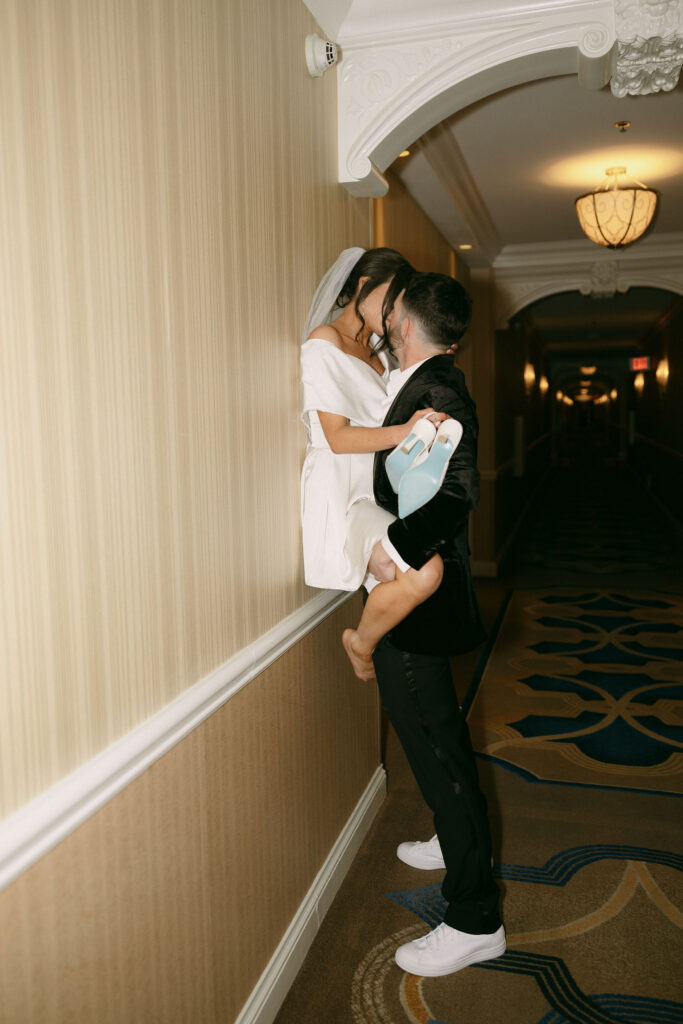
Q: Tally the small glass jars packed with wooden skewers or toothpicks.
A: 0